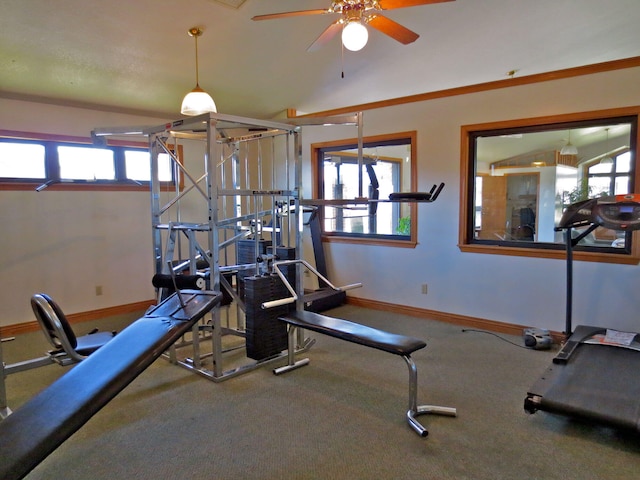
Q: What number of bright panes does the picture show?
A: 3